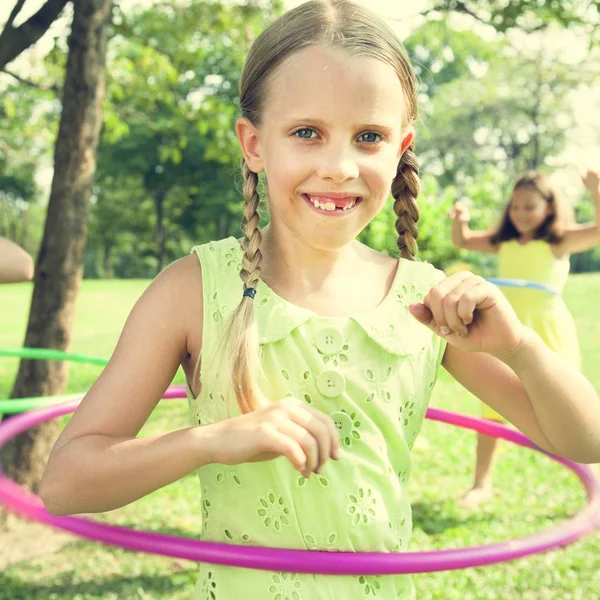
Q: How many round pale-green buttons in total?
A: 3